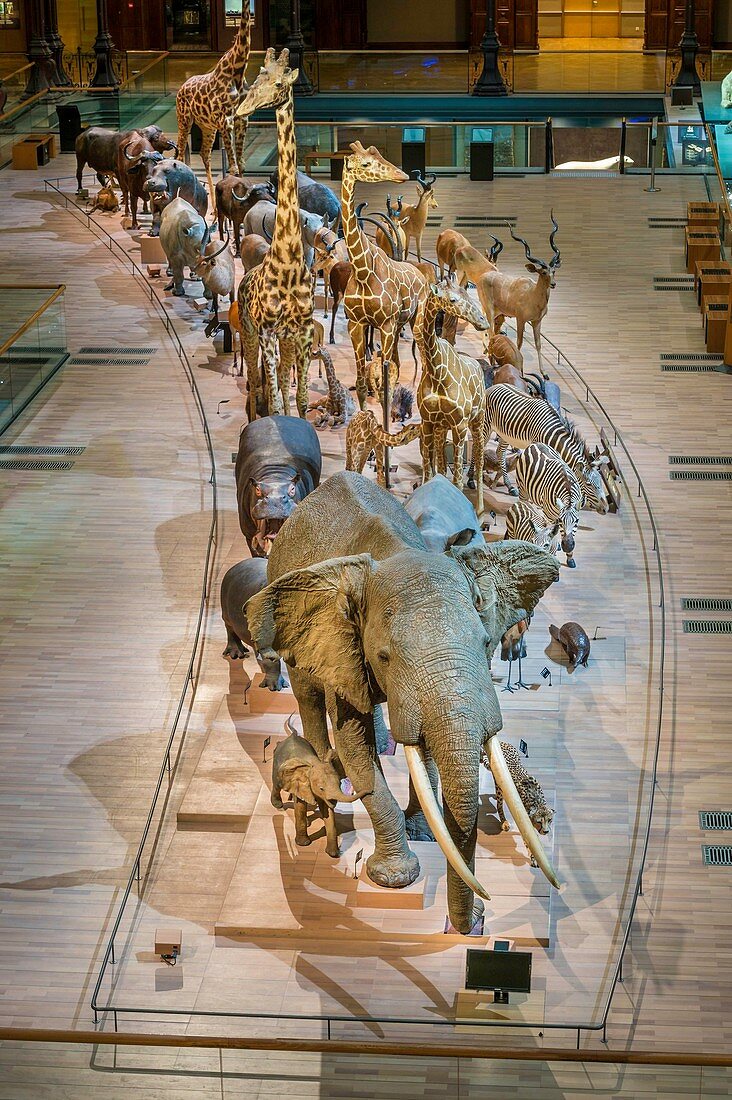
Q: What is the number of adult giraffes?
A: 4